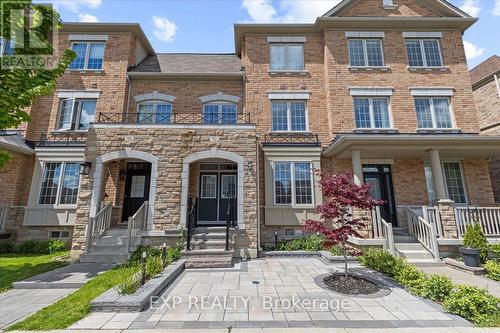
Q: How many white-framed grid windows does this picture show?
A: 13